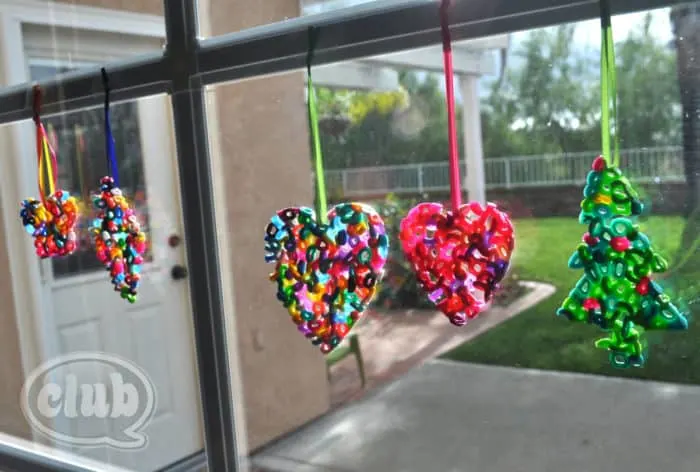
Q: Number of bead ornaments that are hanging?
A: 5